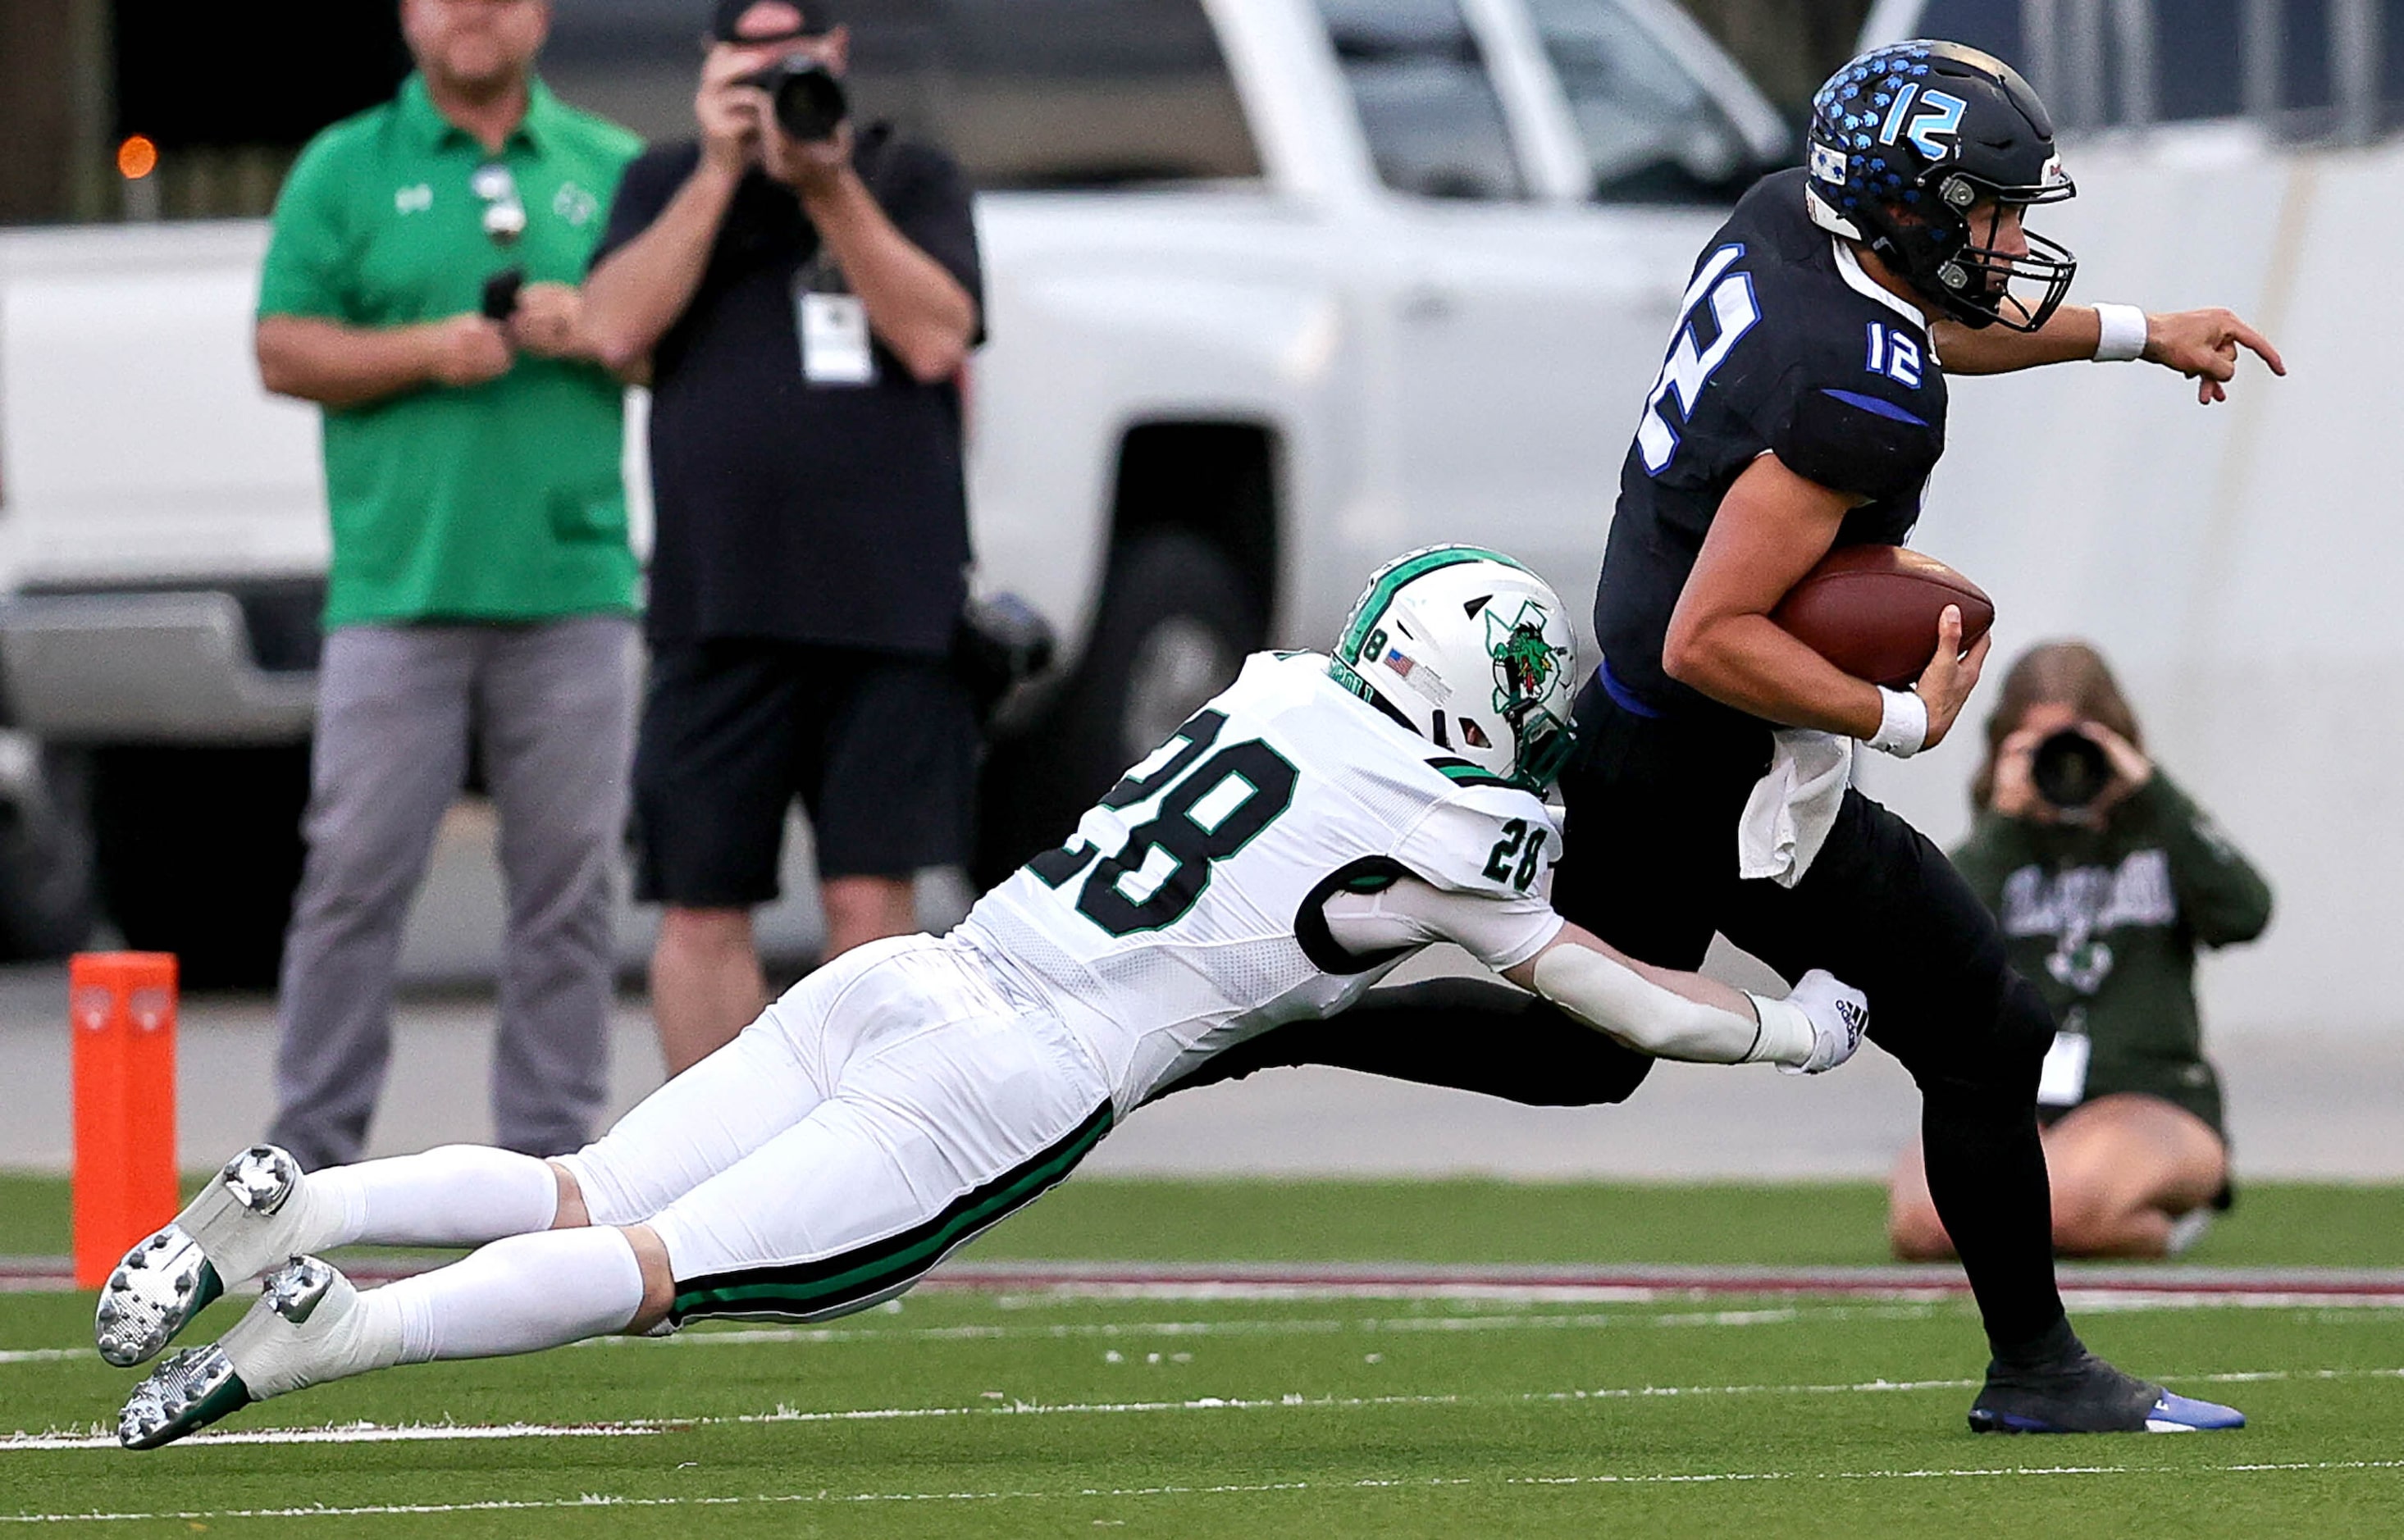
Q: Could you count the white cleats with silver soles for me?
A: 2